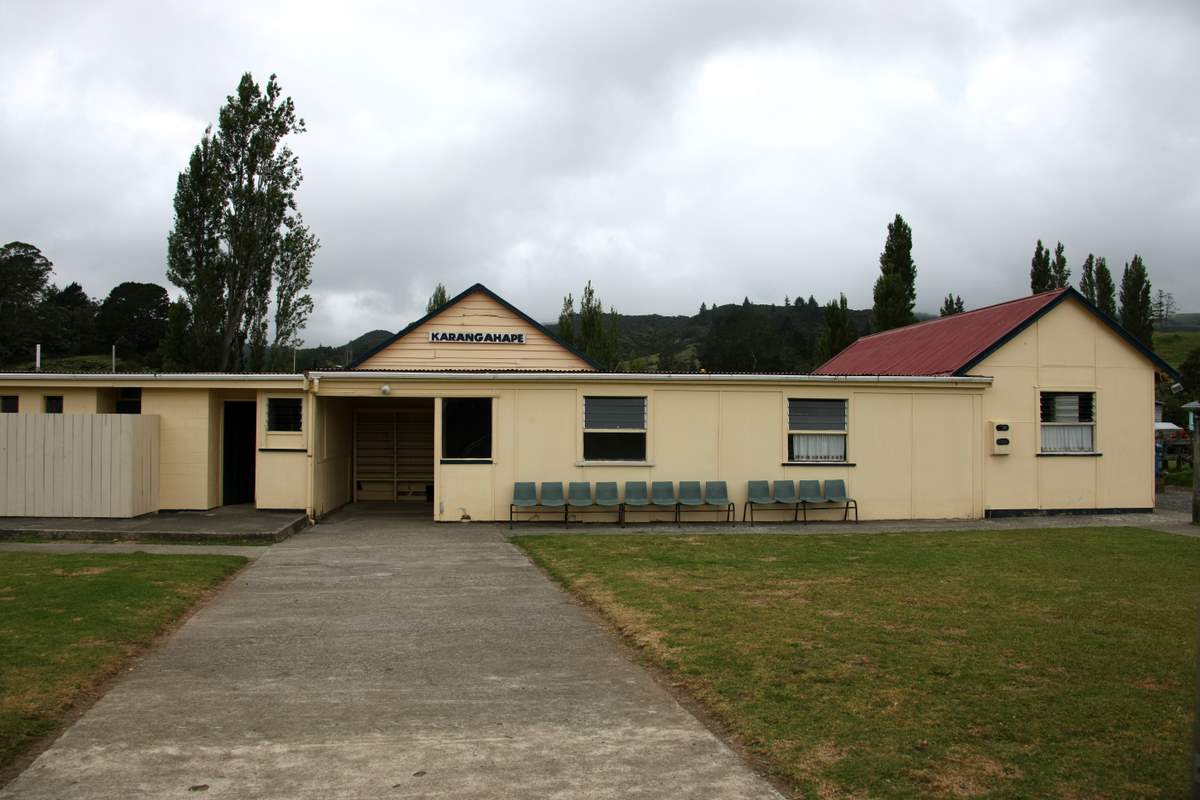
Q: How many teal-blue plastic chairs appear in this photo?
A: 12